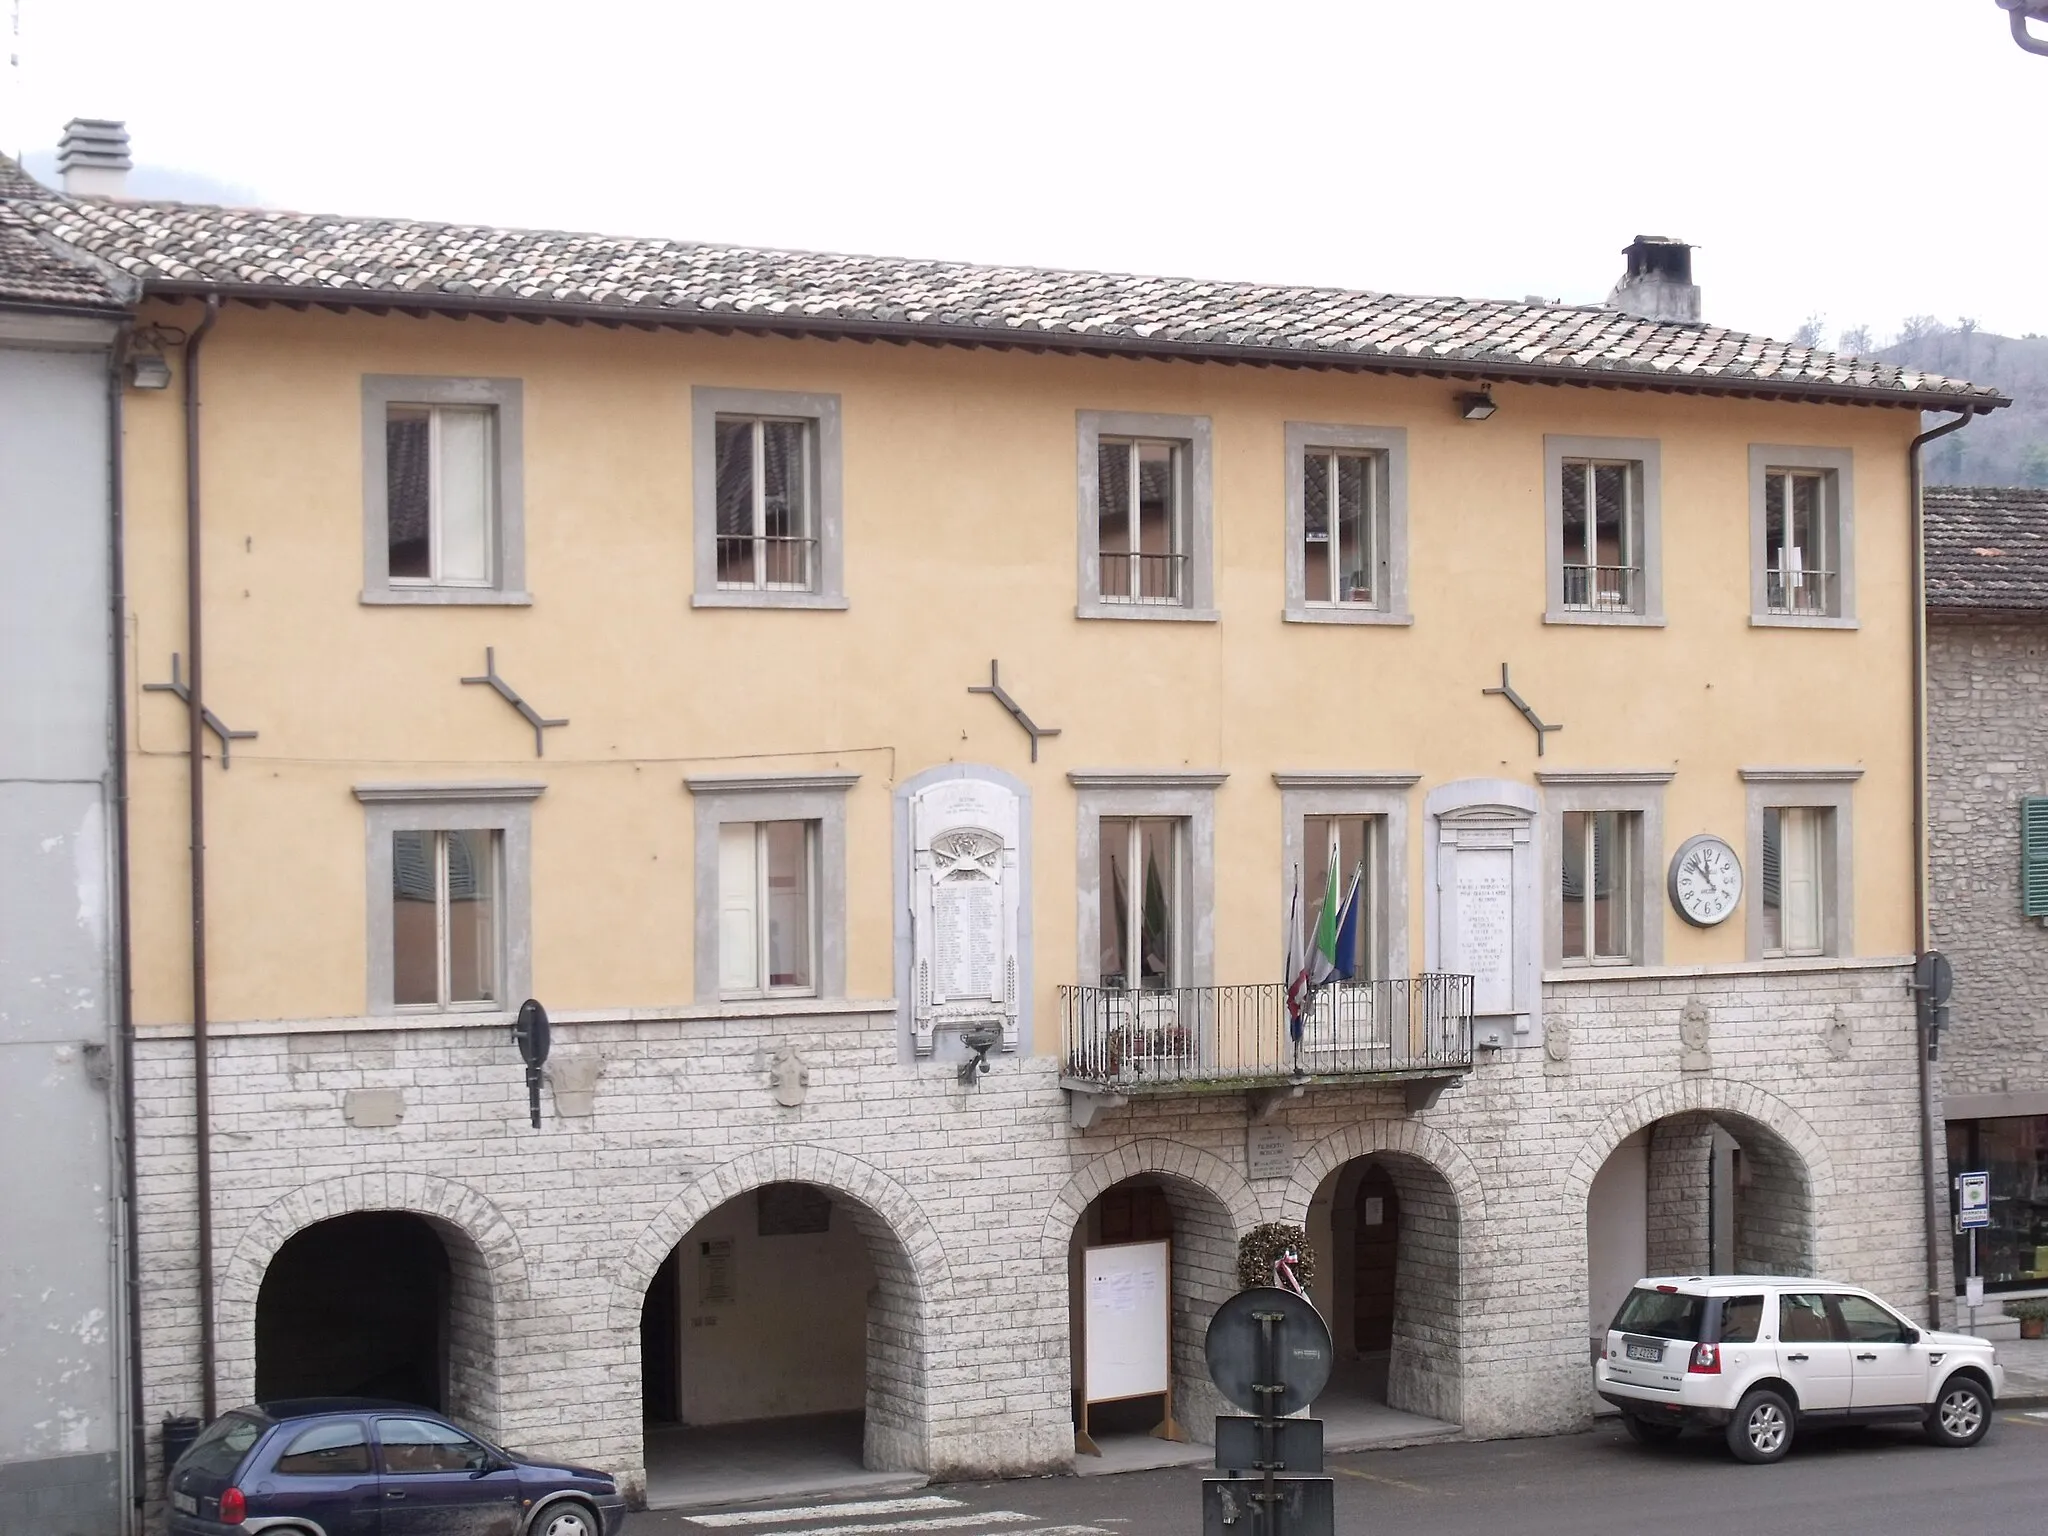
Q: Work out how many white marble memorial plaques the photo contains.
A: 2